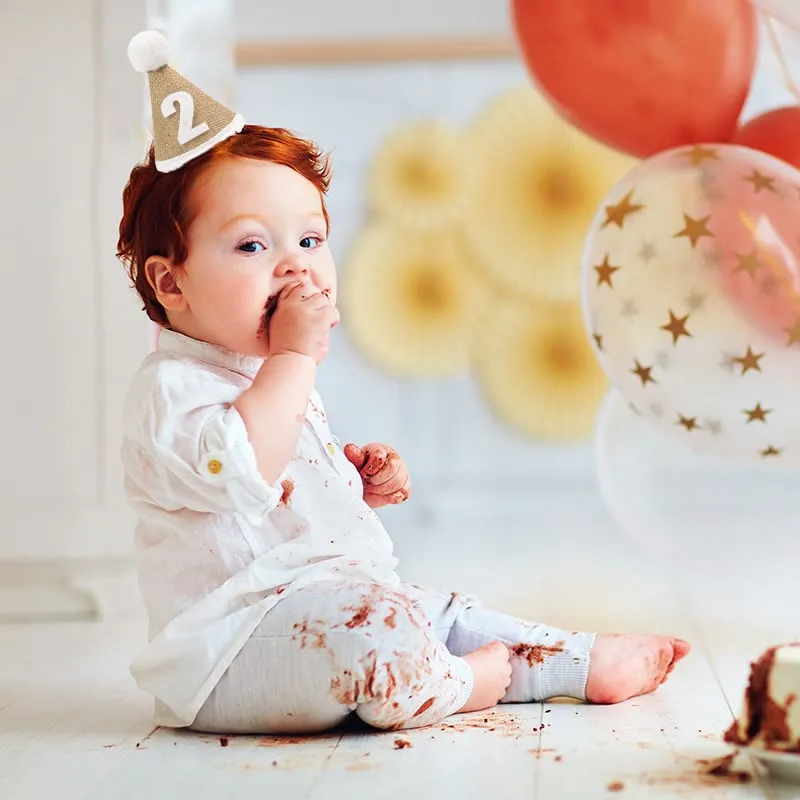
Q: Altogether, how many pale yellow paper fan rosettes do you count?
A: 4